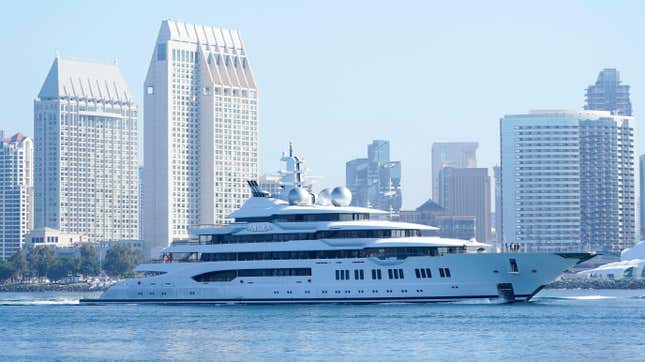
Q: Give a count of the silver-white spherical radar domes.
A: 3